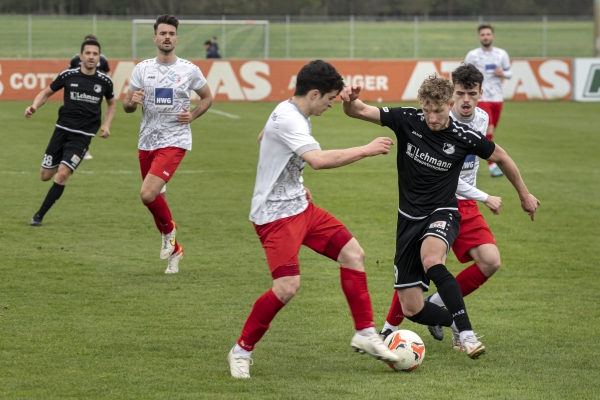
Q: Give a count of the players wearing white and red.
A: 4